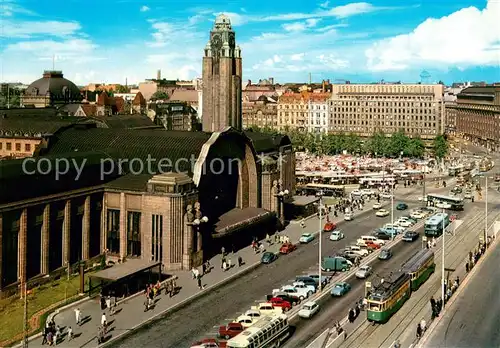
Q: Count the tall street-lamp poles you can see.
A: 4